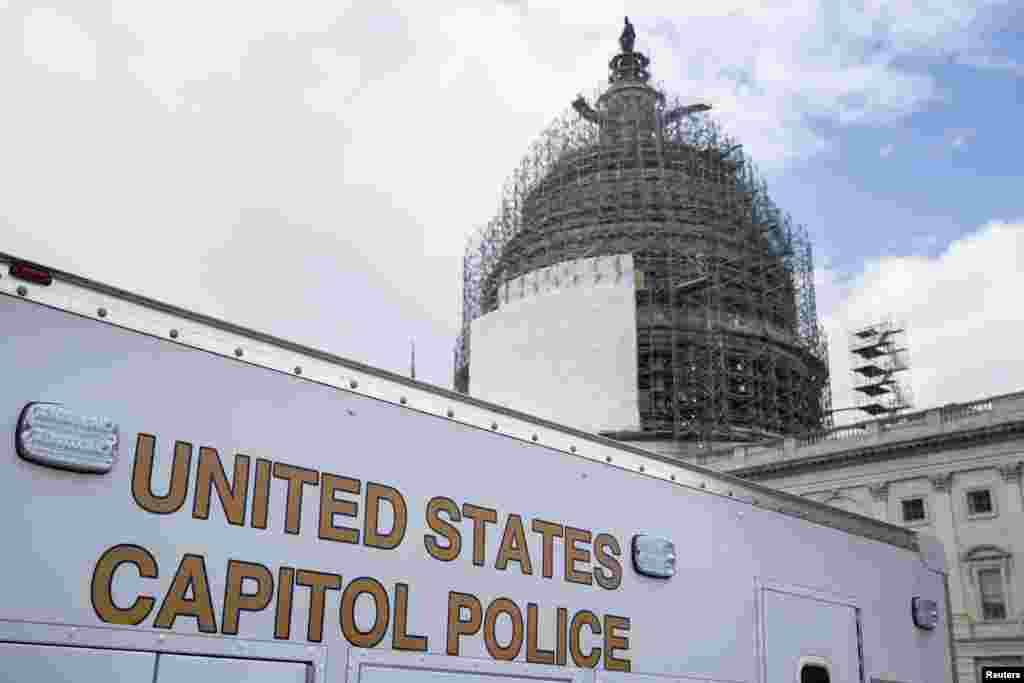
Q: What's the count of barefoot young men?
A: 0